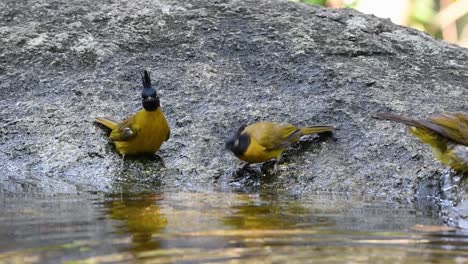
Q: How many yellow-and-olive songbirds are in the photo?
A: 3